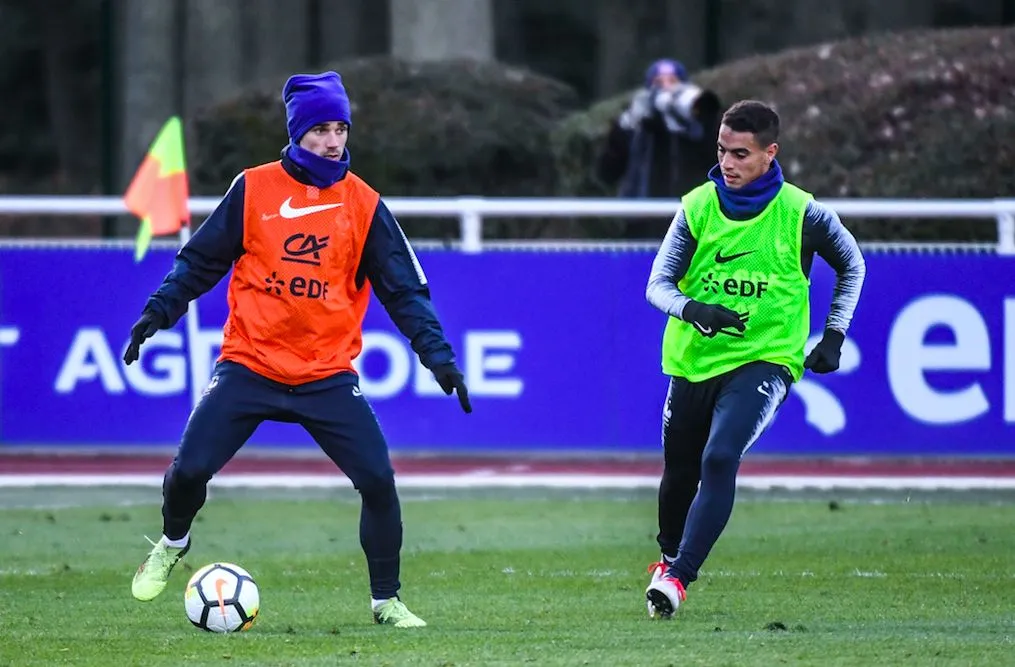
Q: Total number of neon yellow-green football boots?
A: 2